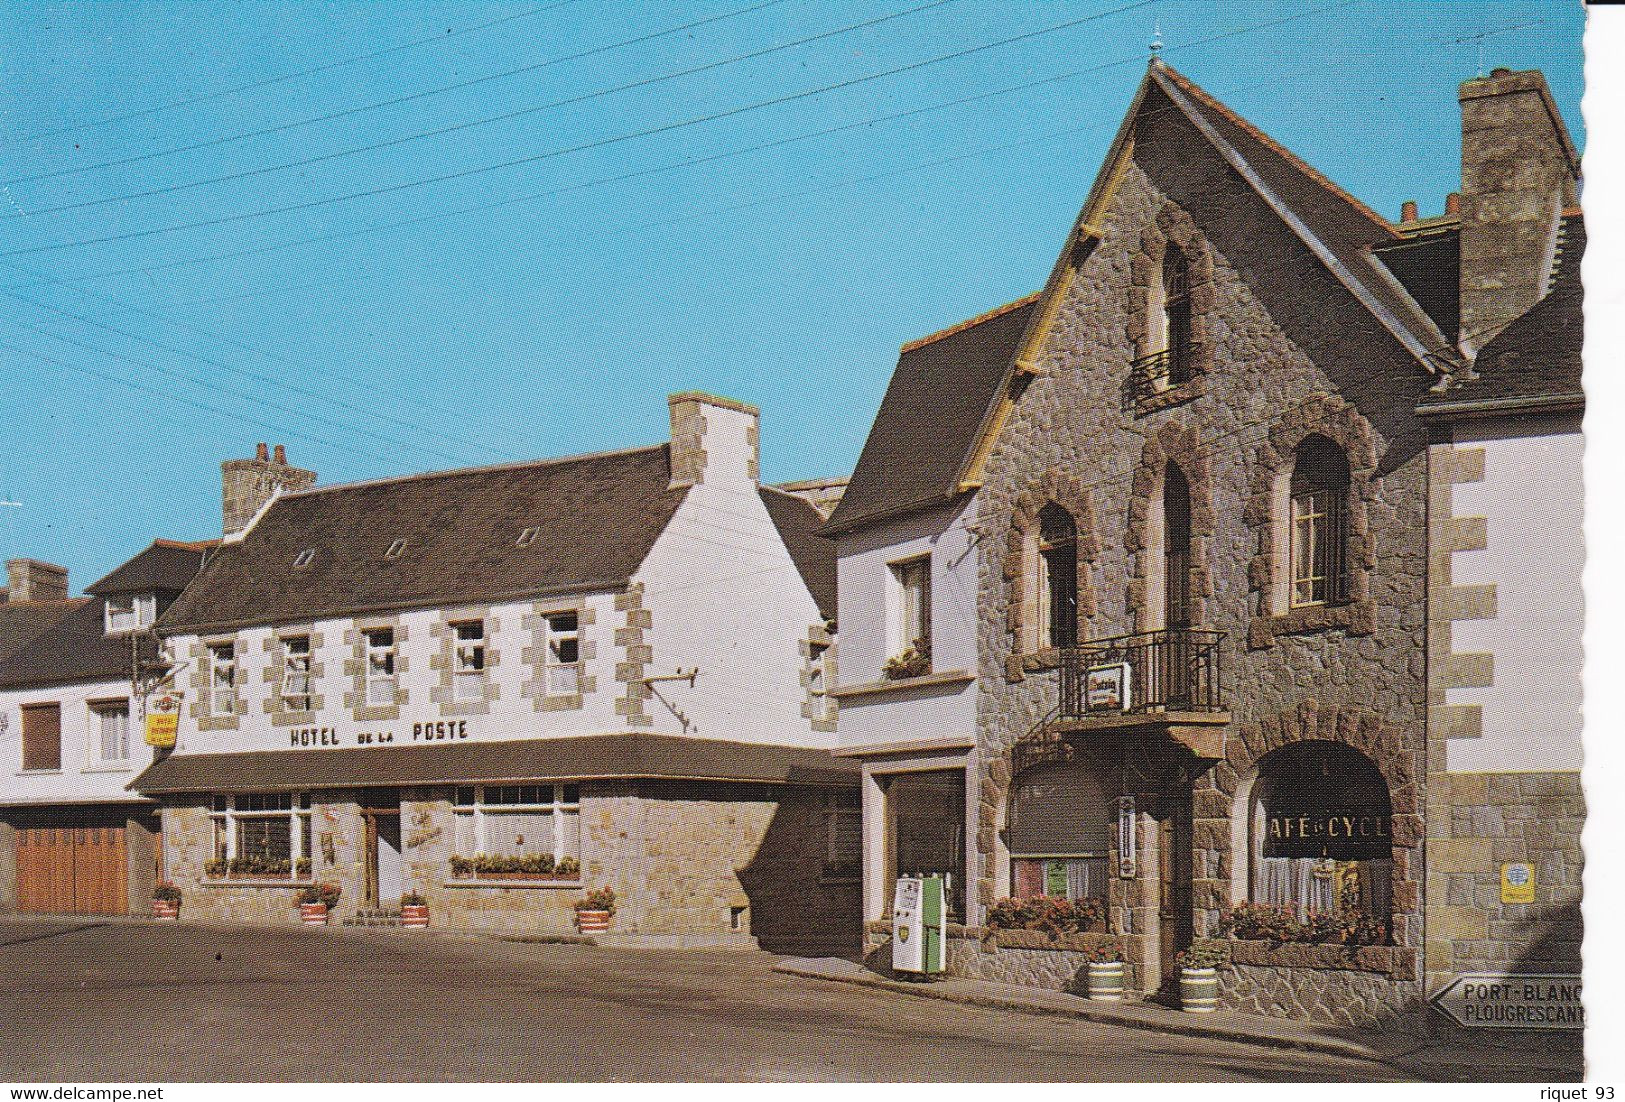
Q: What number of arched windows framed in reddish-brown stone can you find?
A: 6